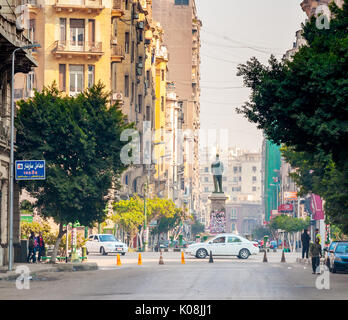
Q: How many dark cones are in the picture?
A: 4